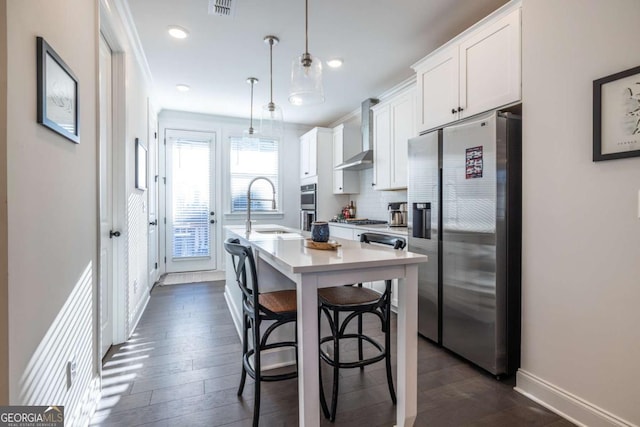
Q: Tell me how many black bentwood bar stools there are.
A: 2